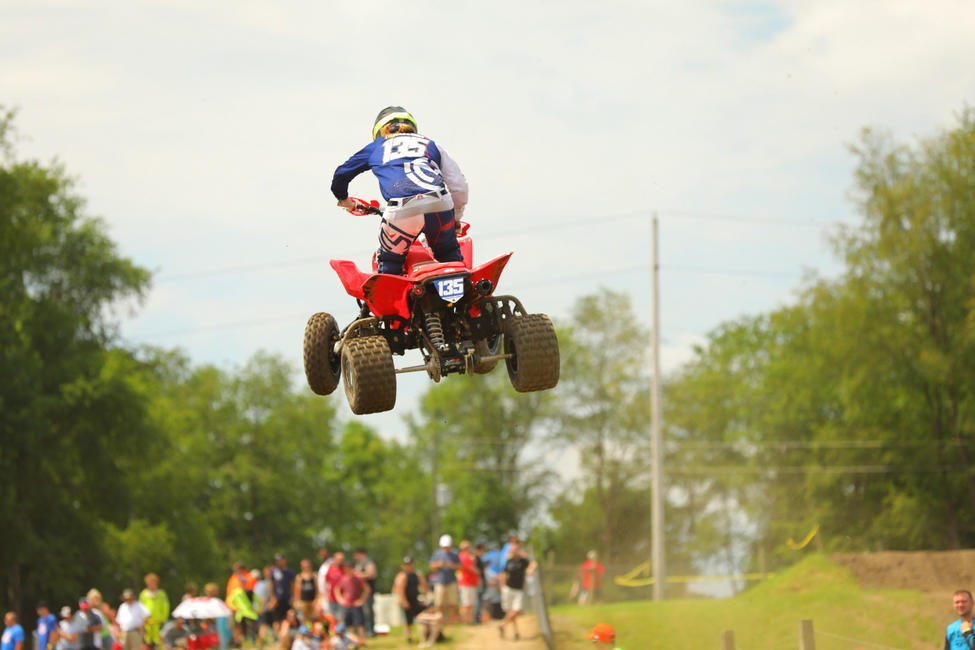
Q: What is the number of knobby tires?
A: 4